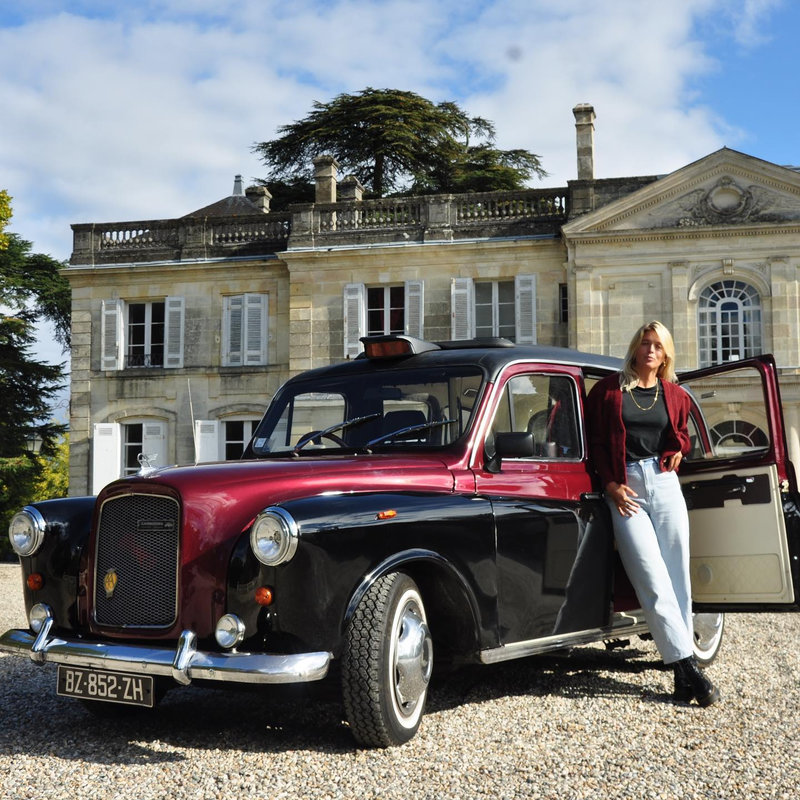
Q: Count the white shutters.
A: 11